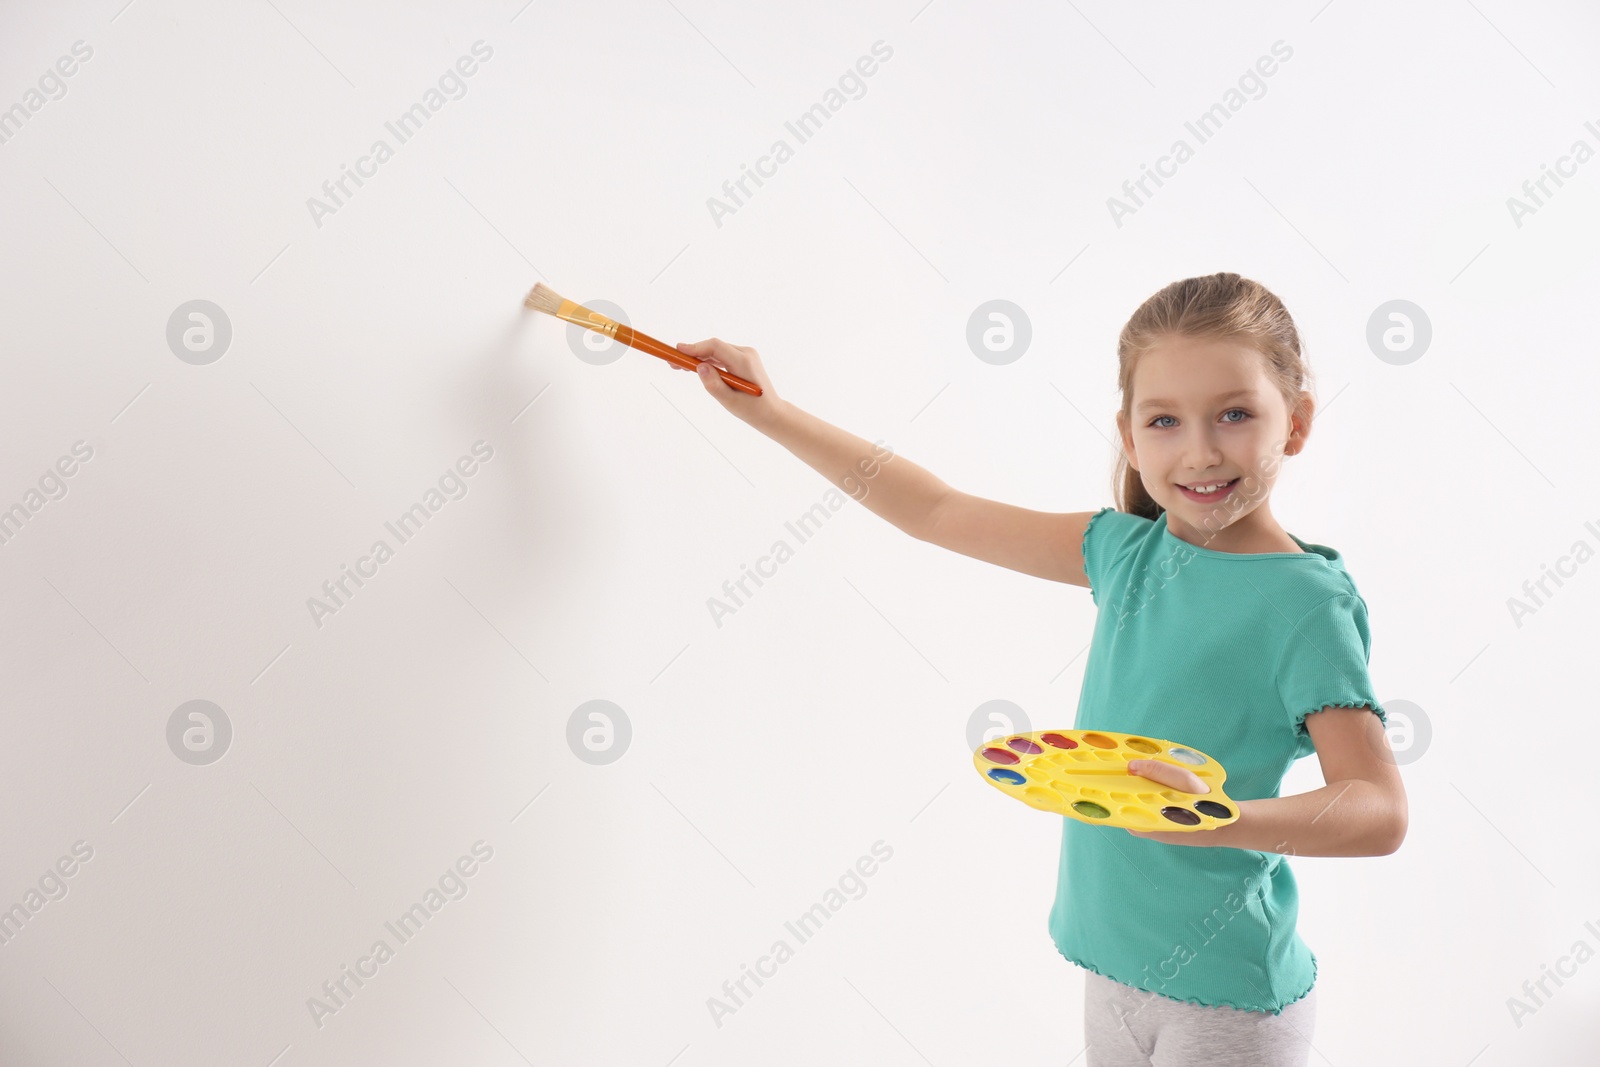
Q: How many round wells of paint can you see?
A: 10